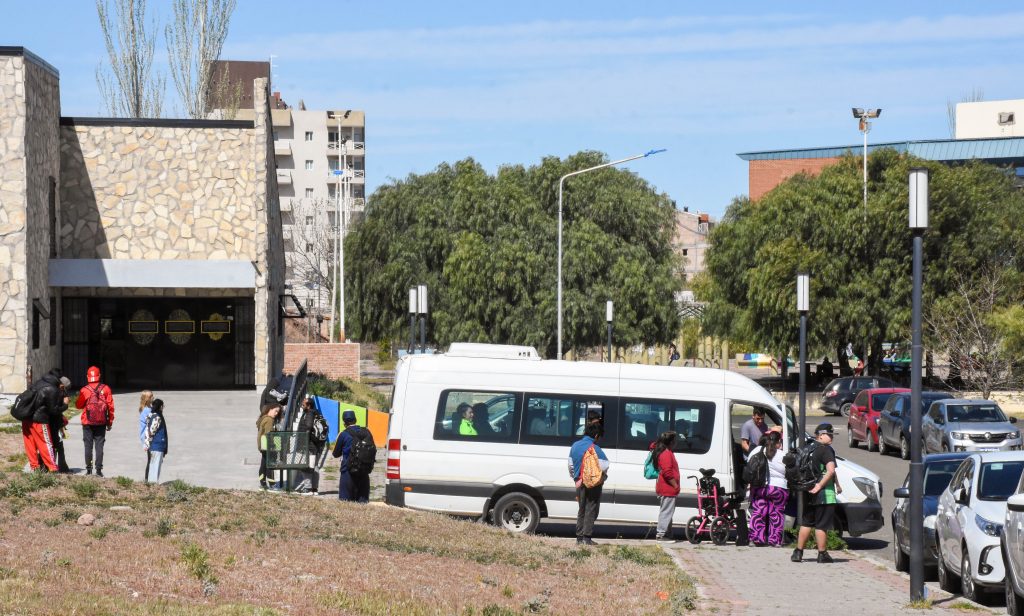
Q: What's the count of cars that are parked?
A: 7